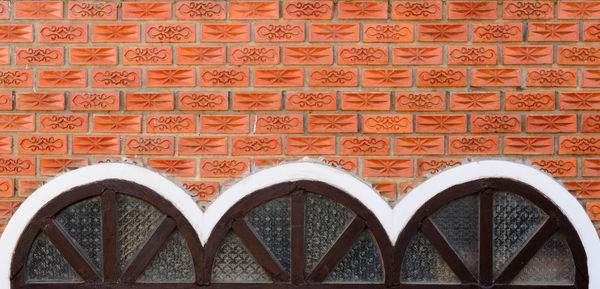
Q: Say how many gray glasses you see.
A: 12